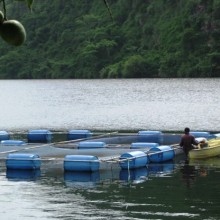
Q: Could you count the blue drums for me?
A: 12